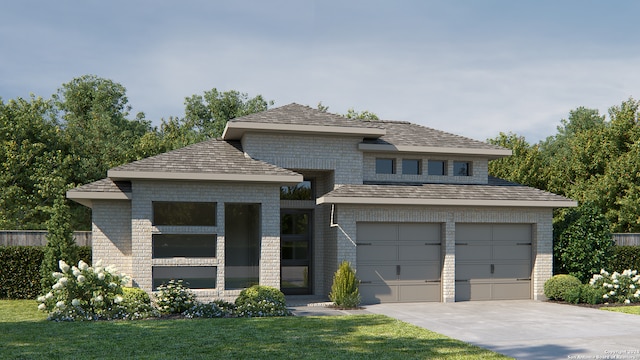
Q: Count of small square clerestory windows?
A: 4